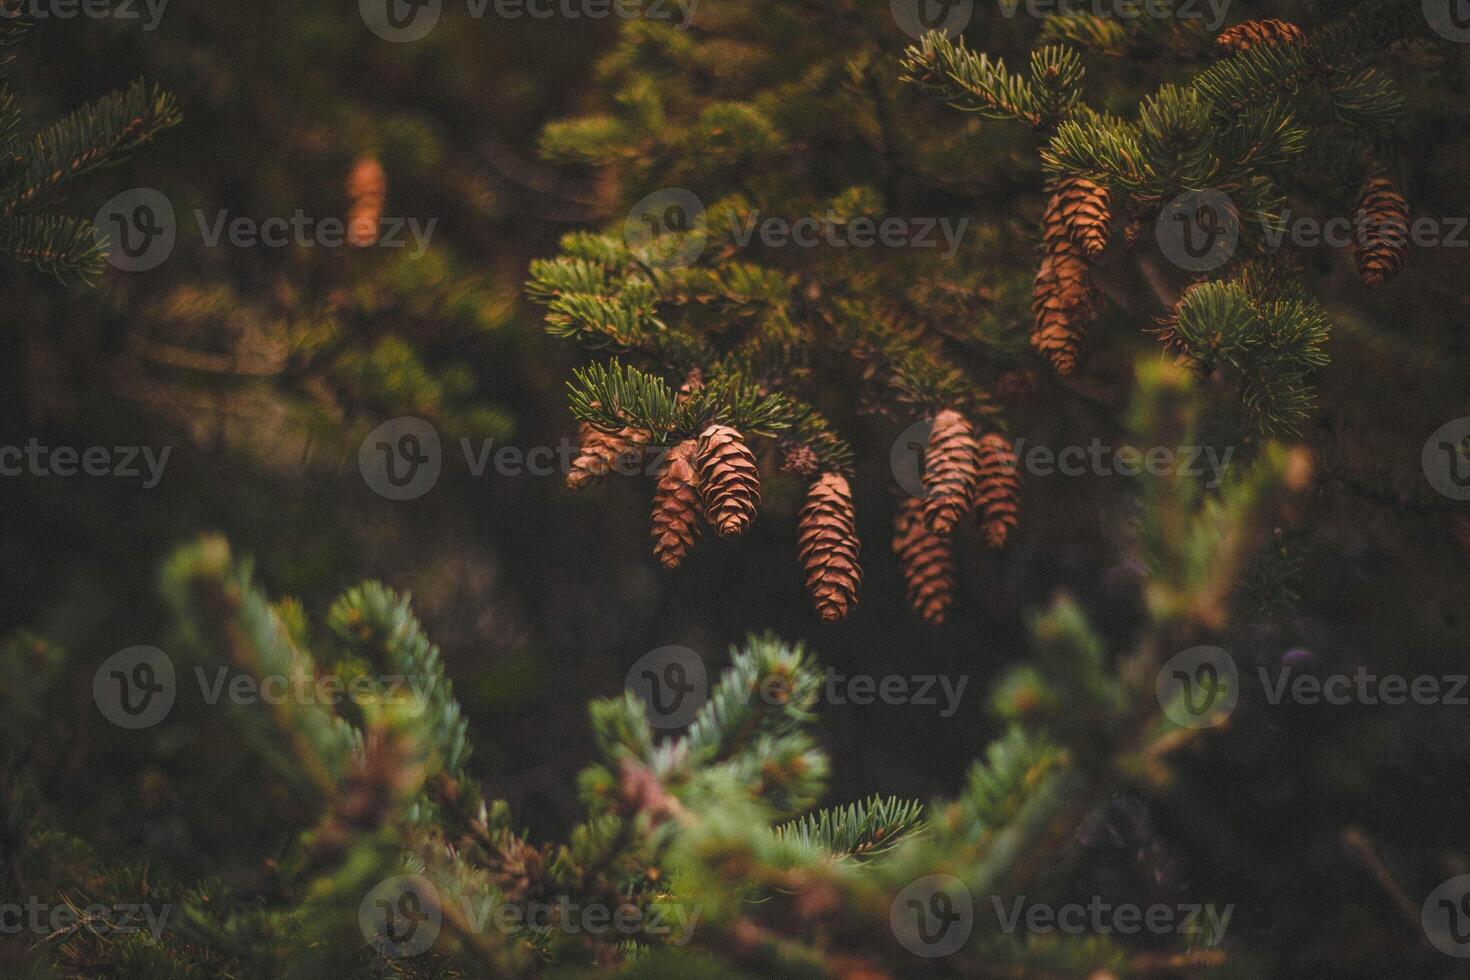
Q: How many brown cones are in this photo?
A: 12